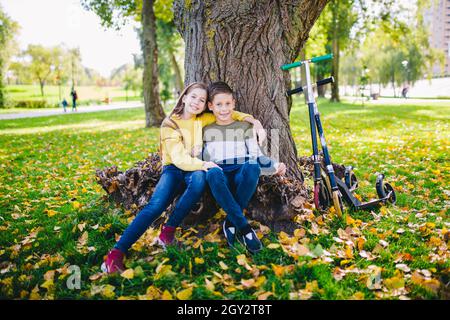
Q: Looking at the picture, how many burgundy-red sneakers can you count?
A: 2